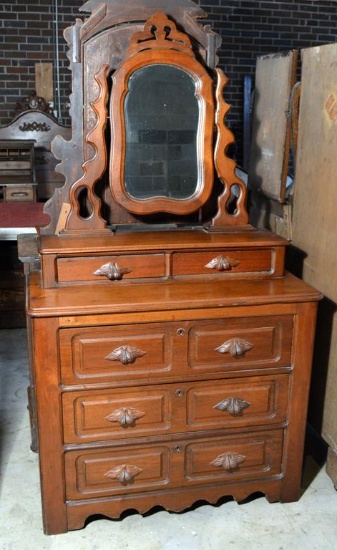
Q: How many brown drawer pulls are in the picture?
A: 8